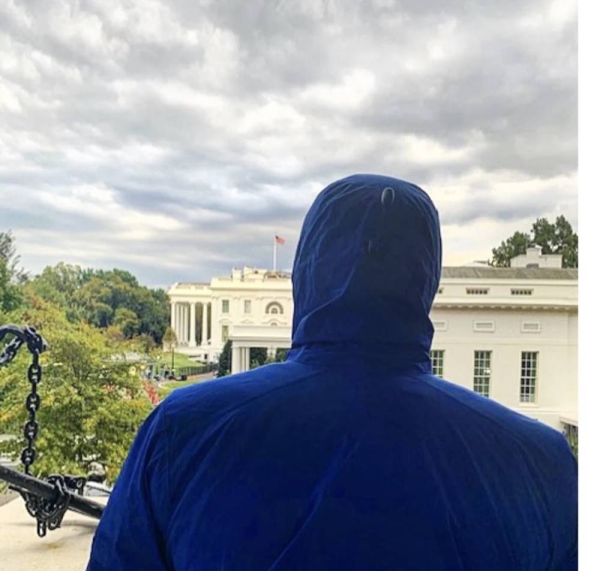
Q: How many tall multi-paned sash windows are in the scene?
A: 3